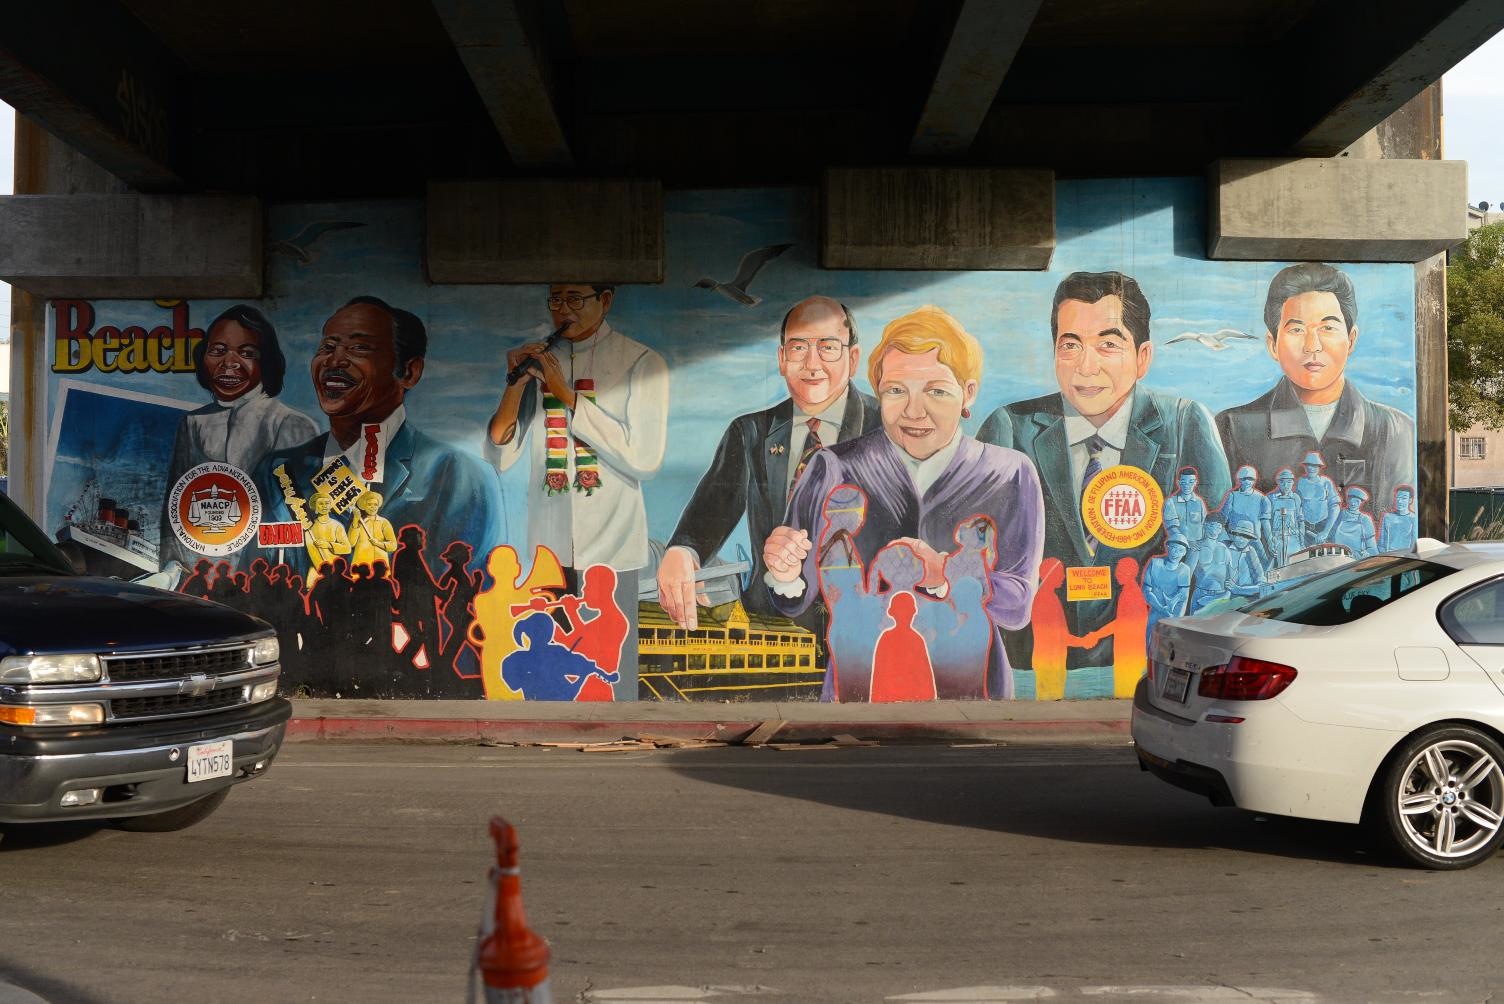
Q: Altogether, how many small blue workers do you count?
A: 9